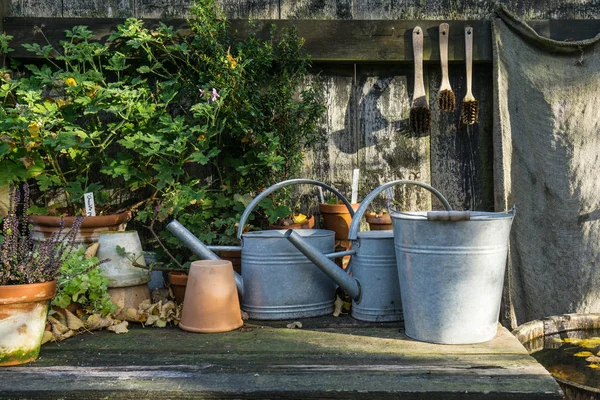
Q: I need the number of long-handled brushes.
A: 3